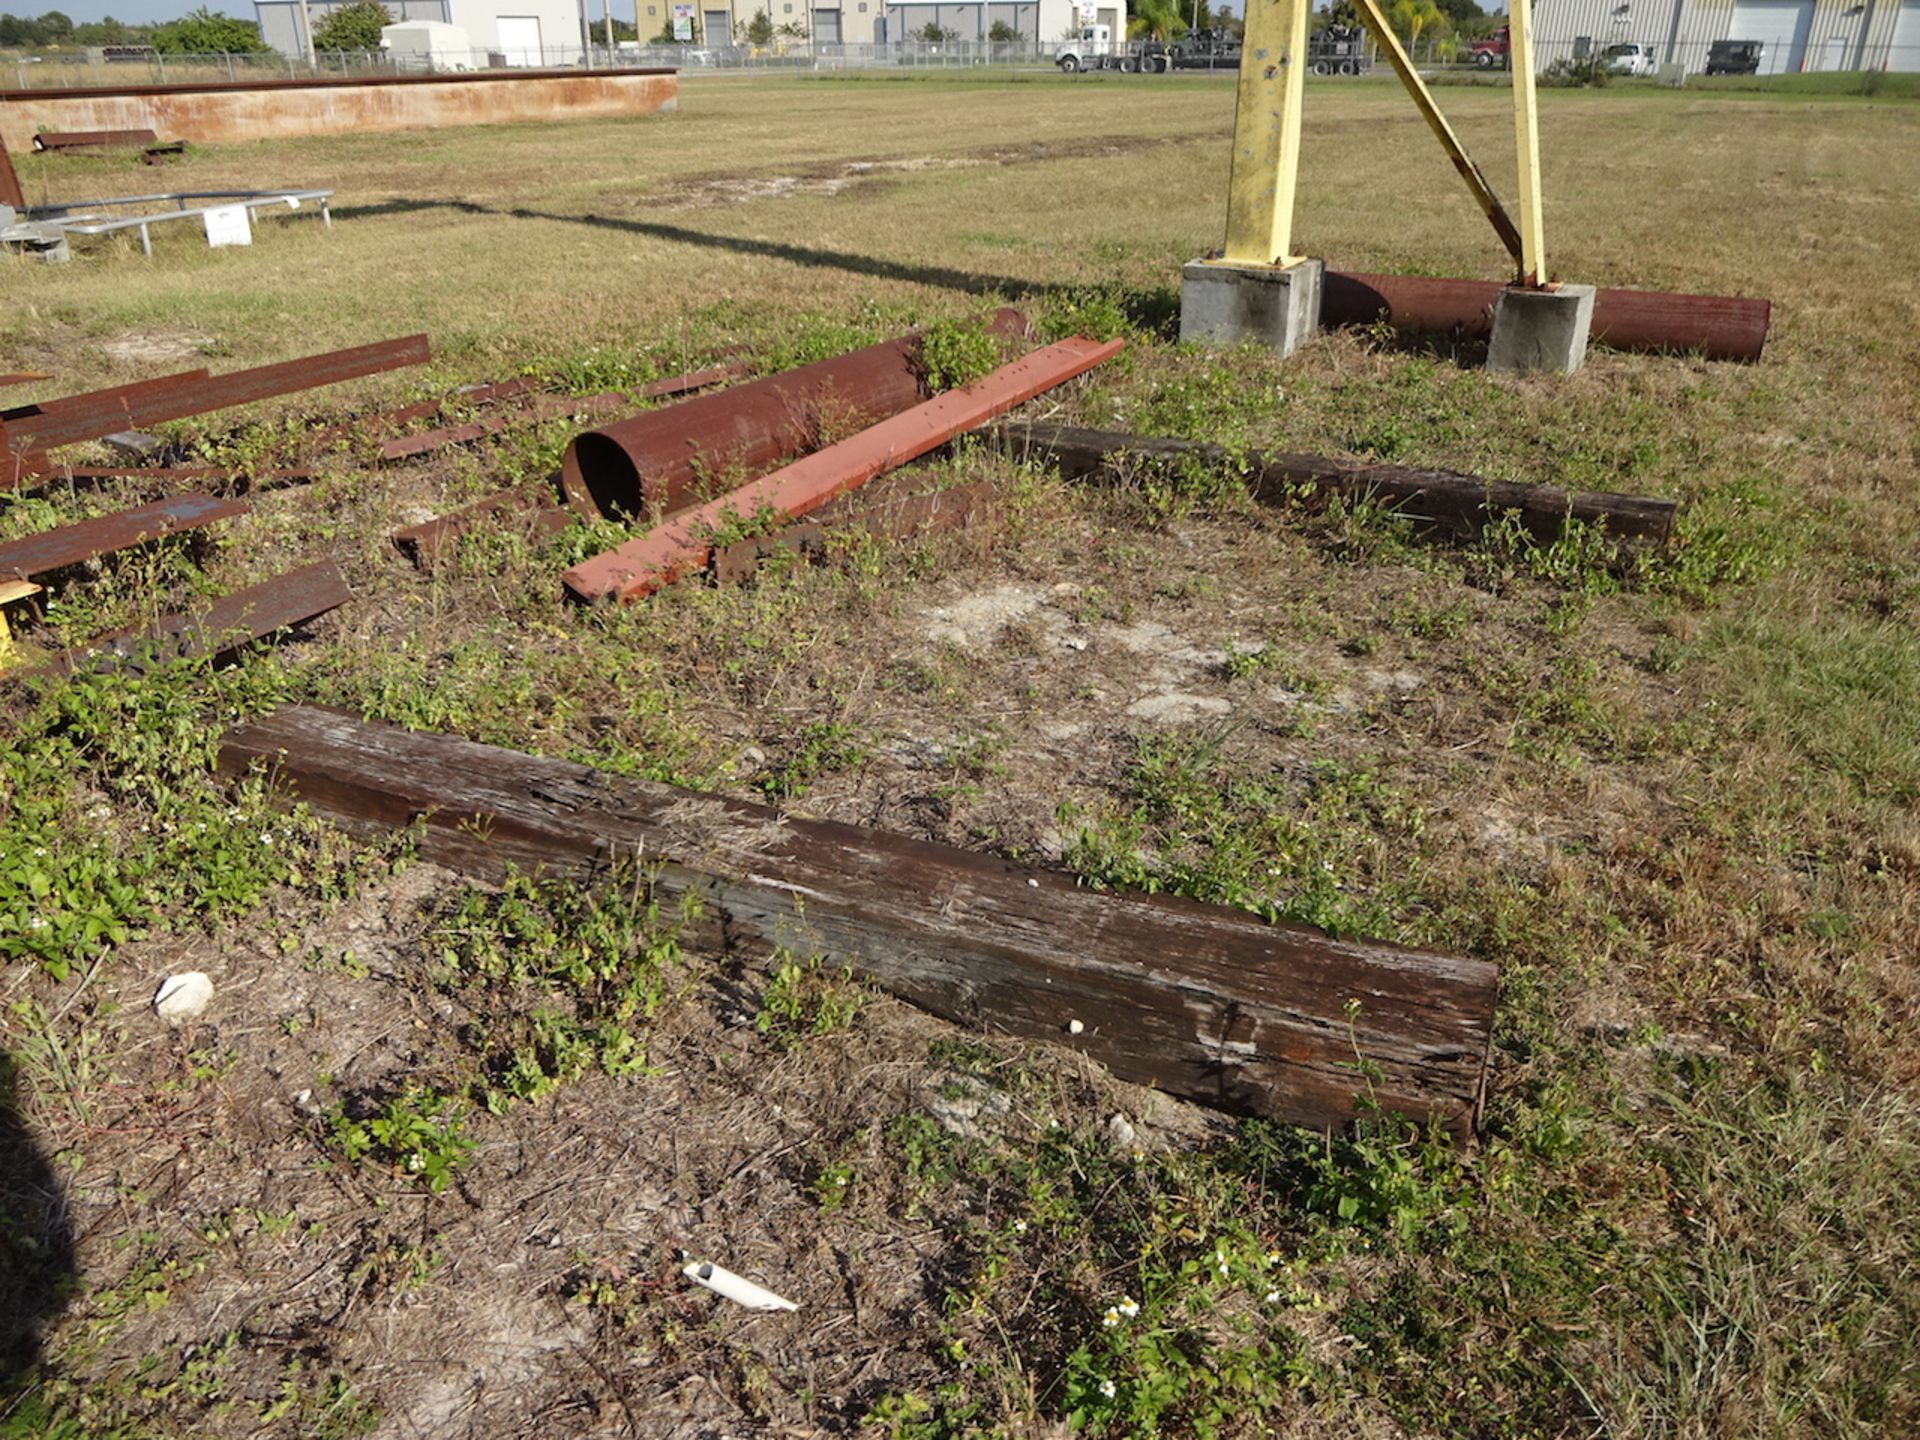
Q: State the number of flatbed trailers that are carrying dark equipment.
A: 1